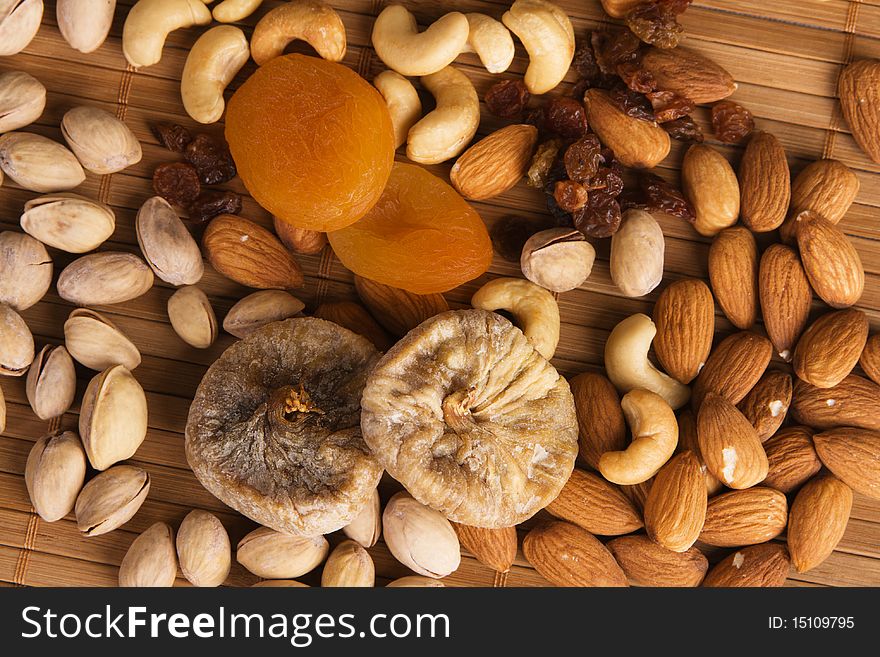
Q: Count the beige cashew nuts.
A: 12